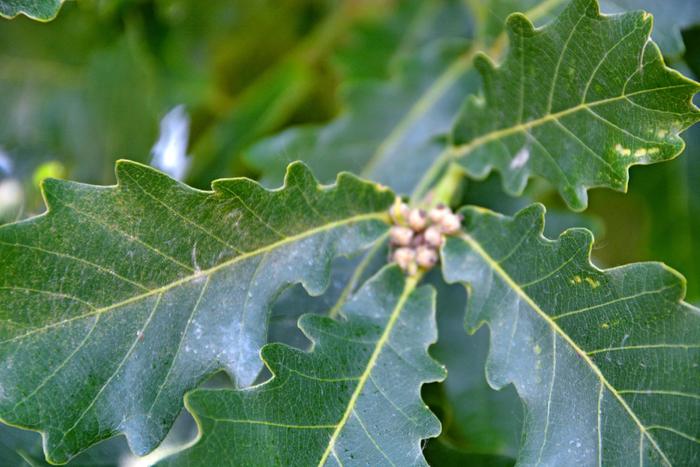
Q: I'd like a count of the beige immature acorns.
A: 8